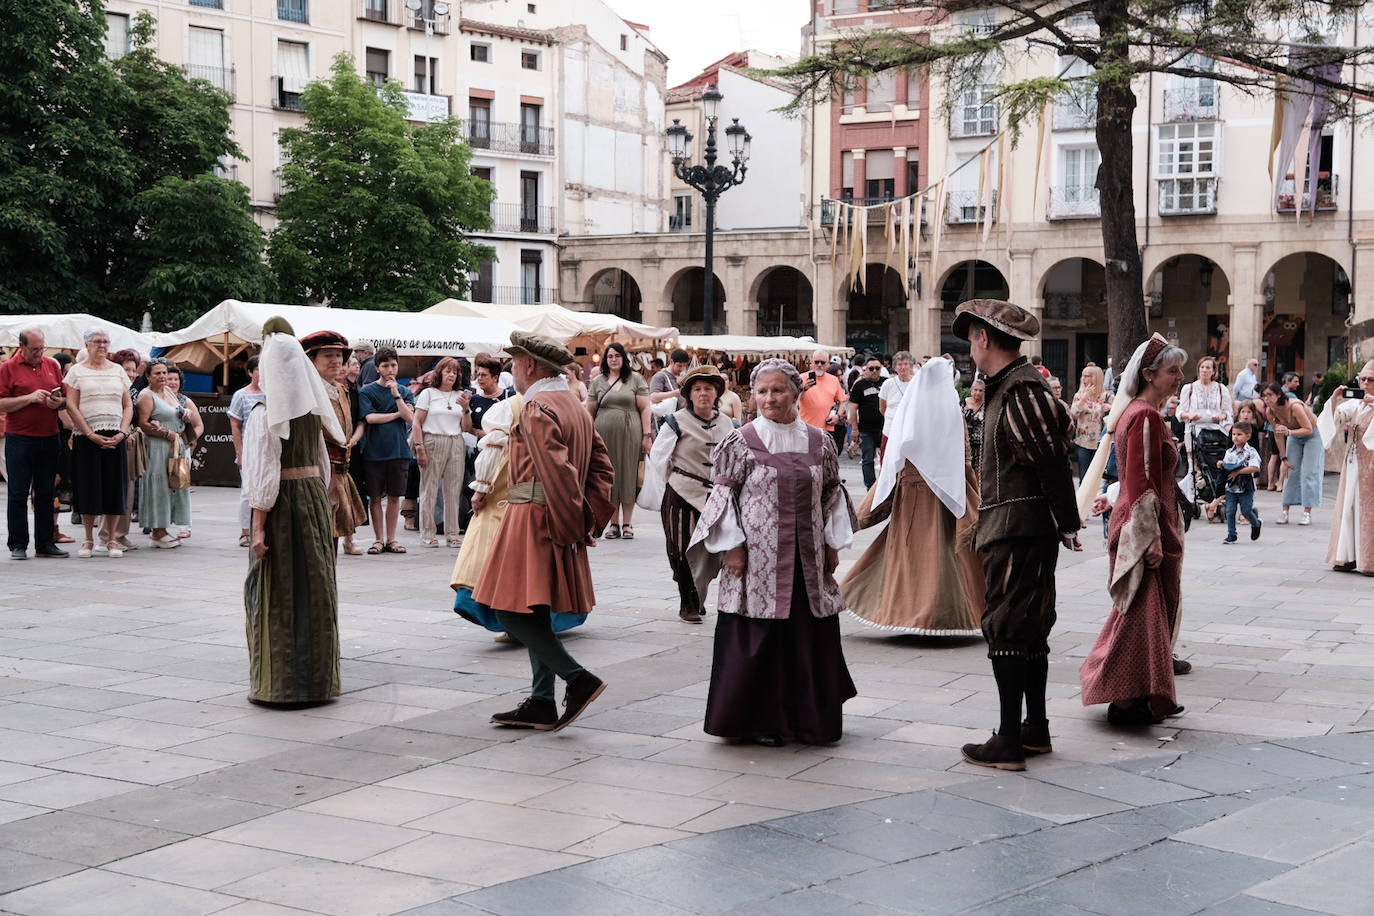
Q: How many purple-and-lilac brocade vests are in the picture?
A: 1